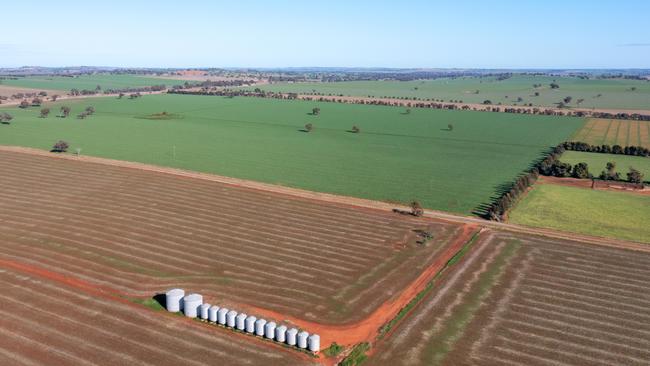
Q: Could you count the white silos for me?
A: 14